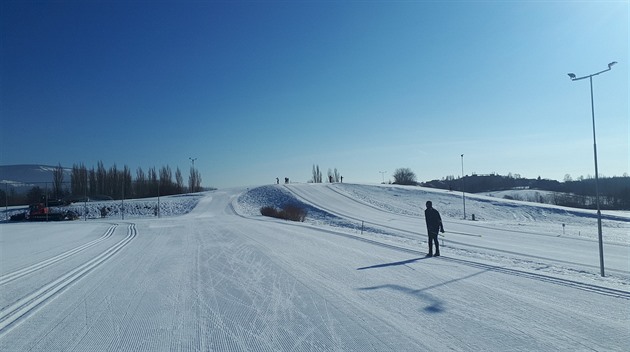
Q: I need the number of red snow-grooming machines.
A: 1